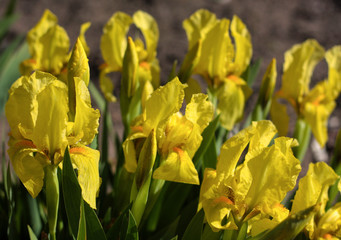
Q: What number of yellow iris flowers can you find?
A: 8